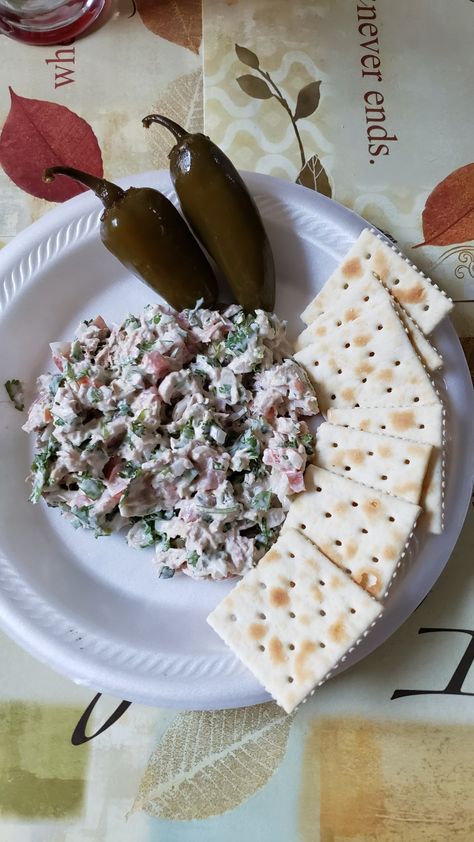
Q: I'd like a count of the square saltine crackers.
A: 7